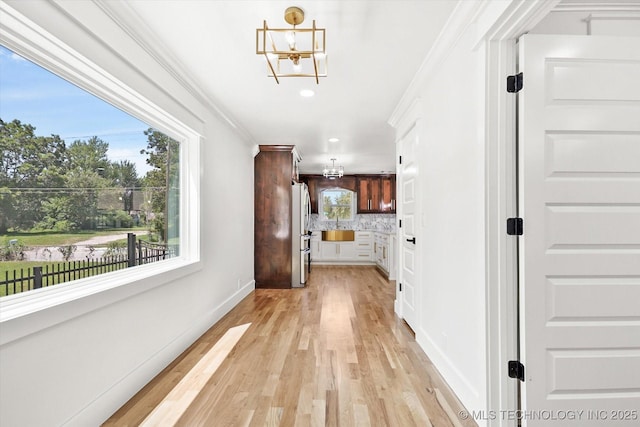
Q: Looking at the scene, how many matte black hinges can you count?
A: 6